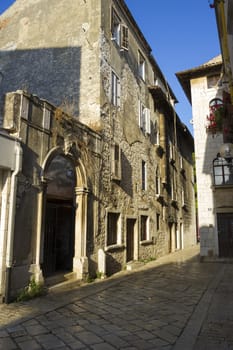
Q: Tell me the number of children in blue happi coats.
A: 0